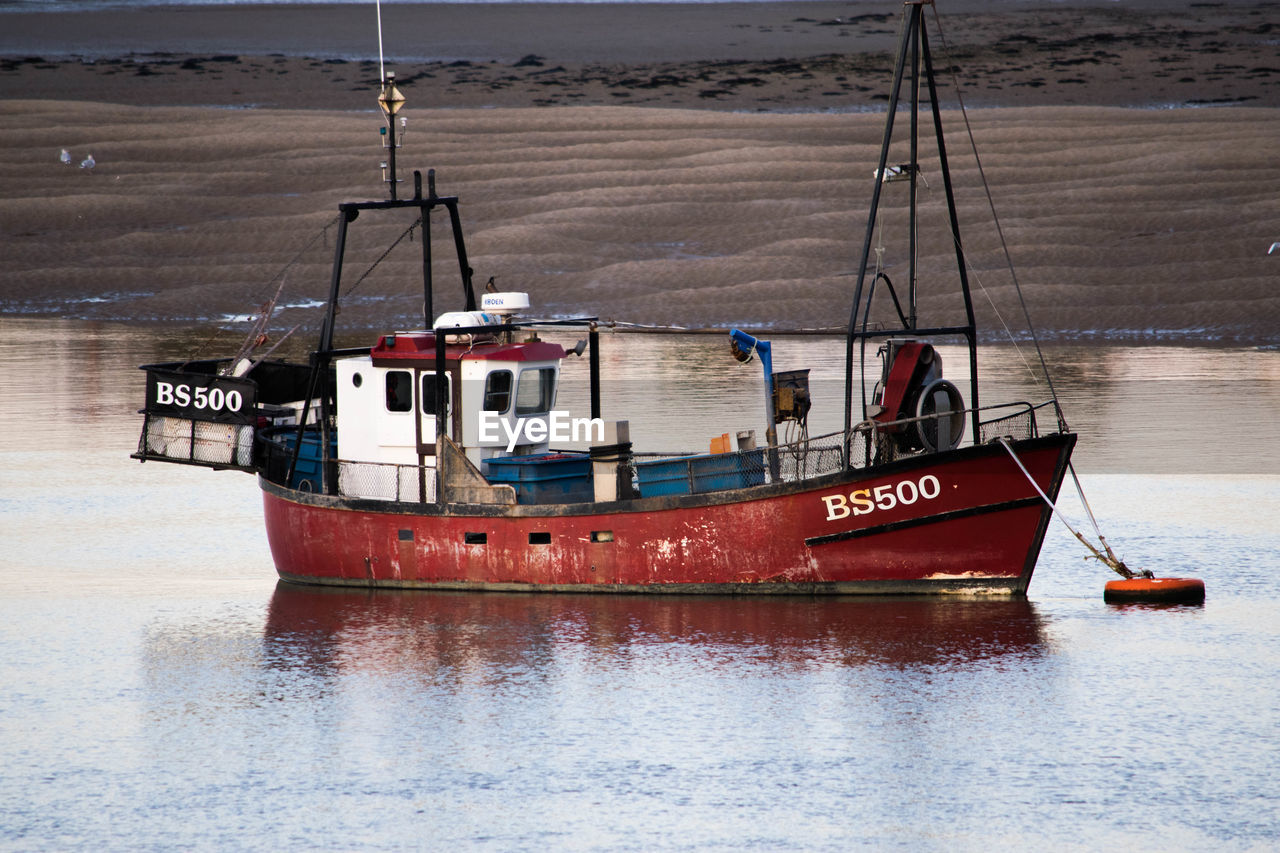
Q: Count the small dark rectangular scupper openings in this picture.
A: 4